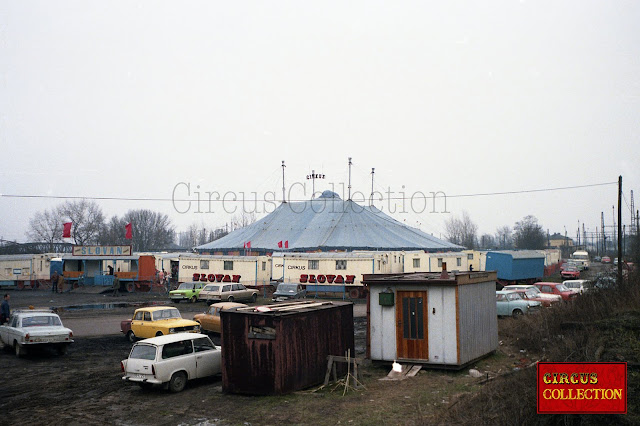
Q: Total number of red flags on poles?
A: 6